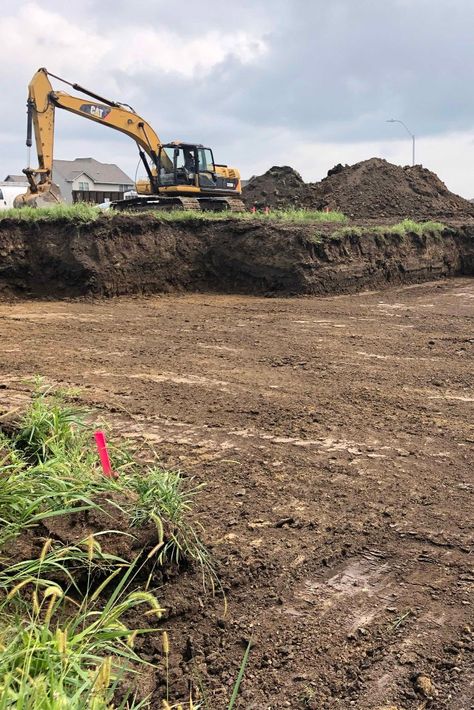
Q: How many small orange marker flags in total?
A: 3